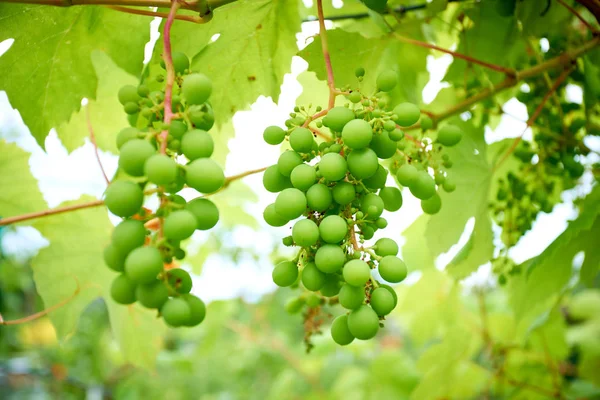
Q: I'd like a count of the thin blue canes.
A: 0